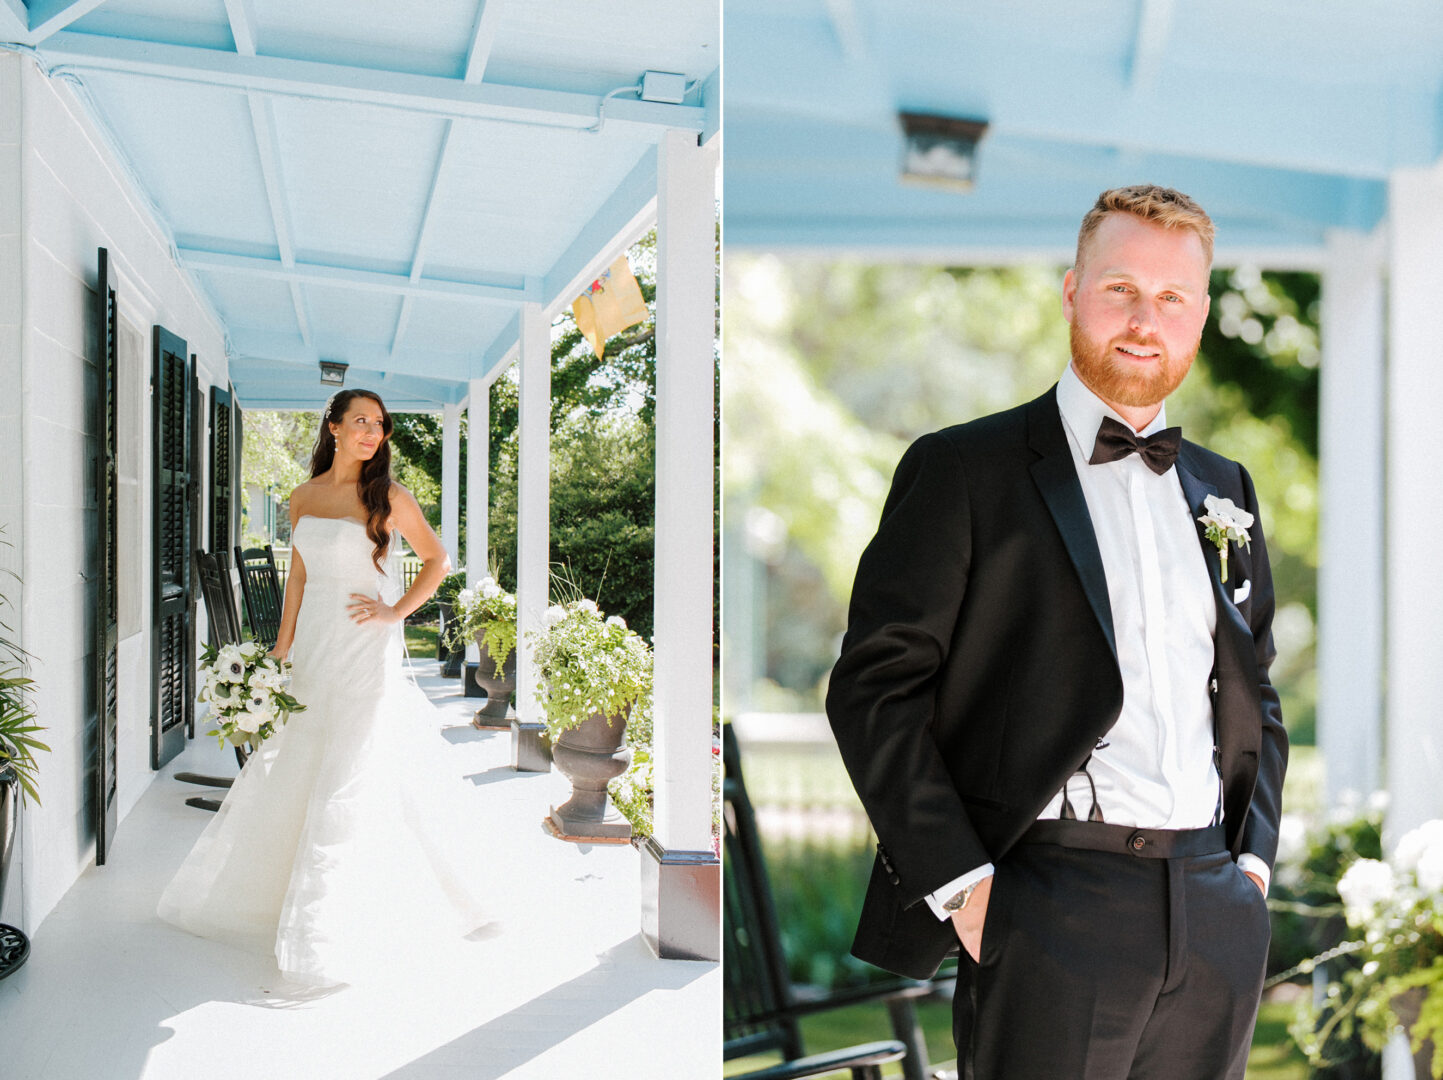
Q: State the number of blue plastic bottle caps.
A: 0